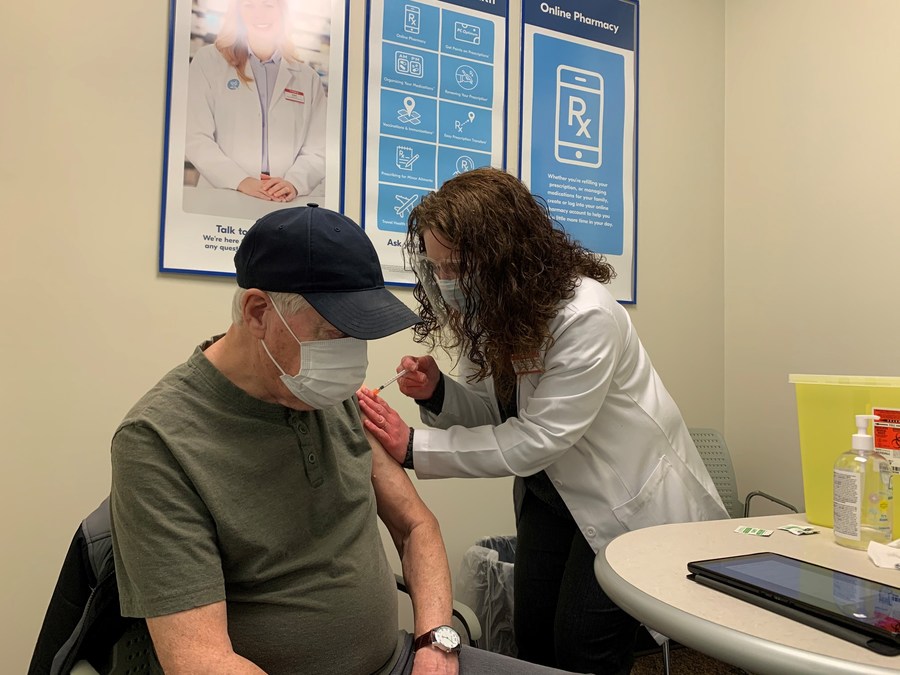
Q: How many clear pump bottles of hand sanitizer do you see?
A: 1